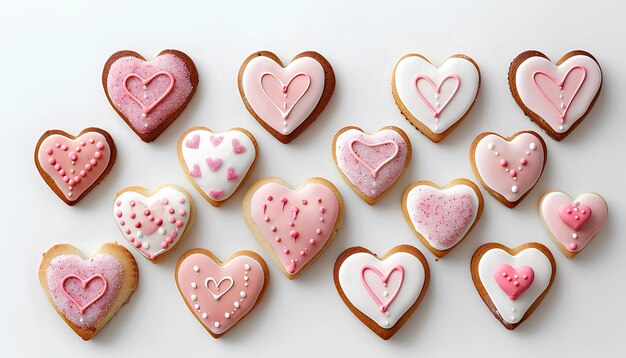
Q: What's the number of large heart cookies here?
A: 9